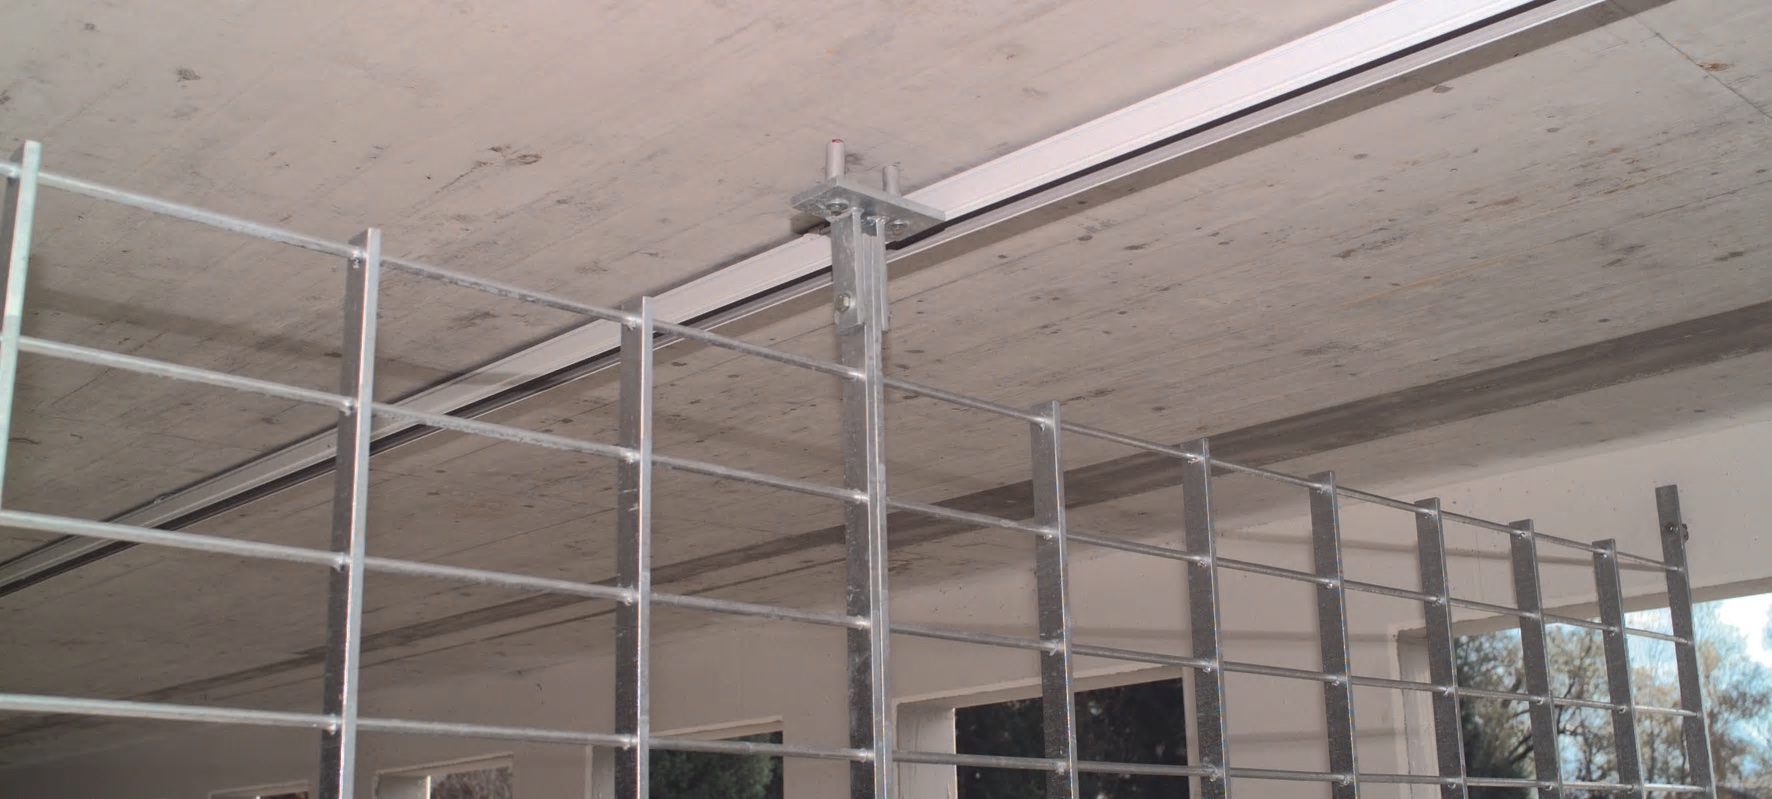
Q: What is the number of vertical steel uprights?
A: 11